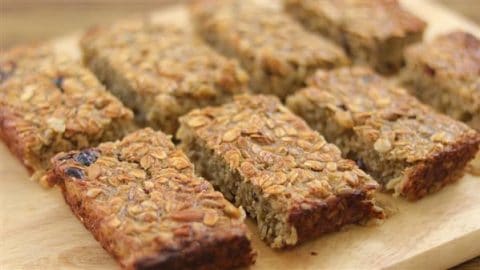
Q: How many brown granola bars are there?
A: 8